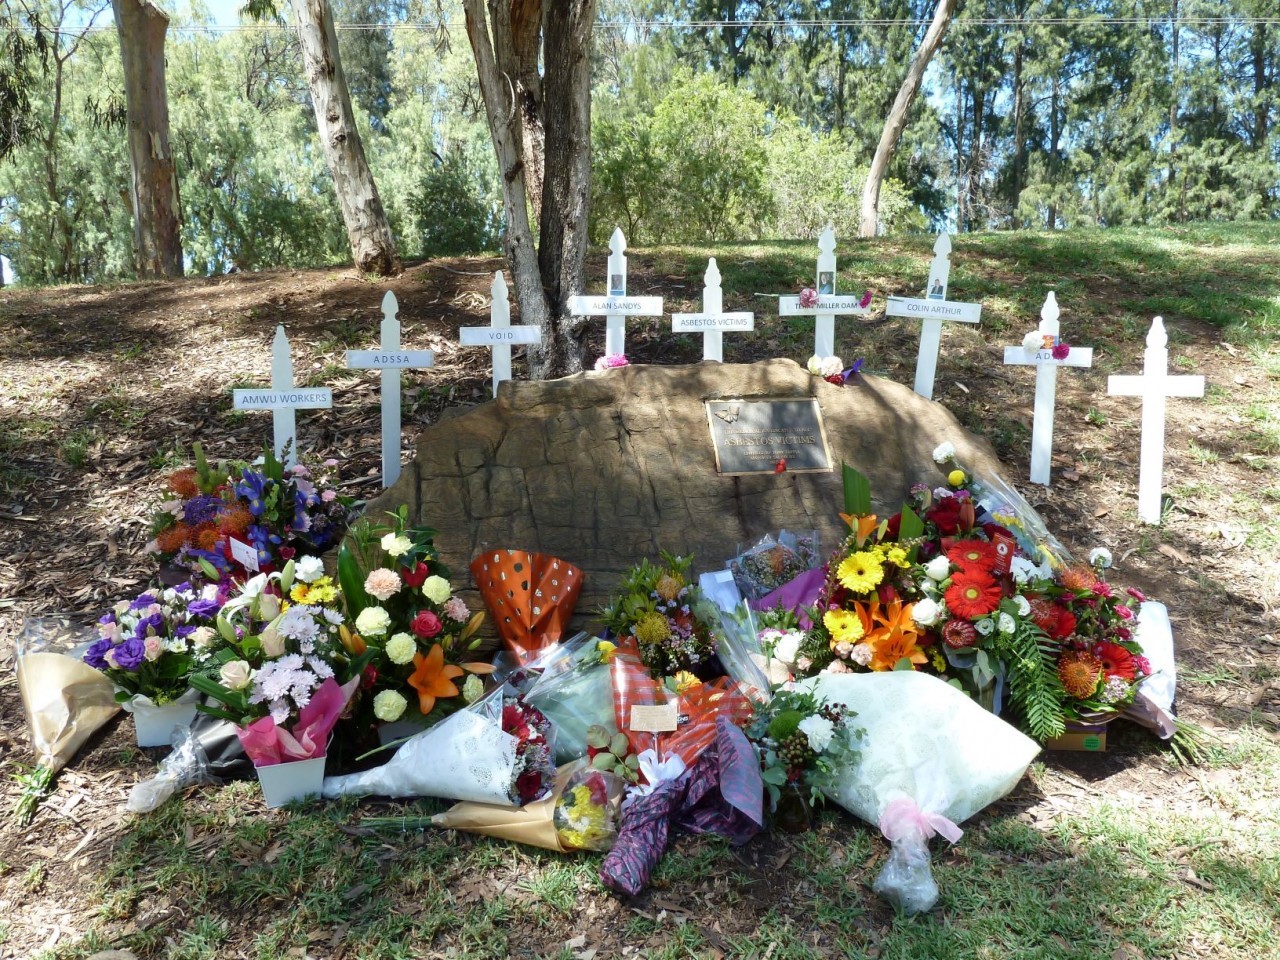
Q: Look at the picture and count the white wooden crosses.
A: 9